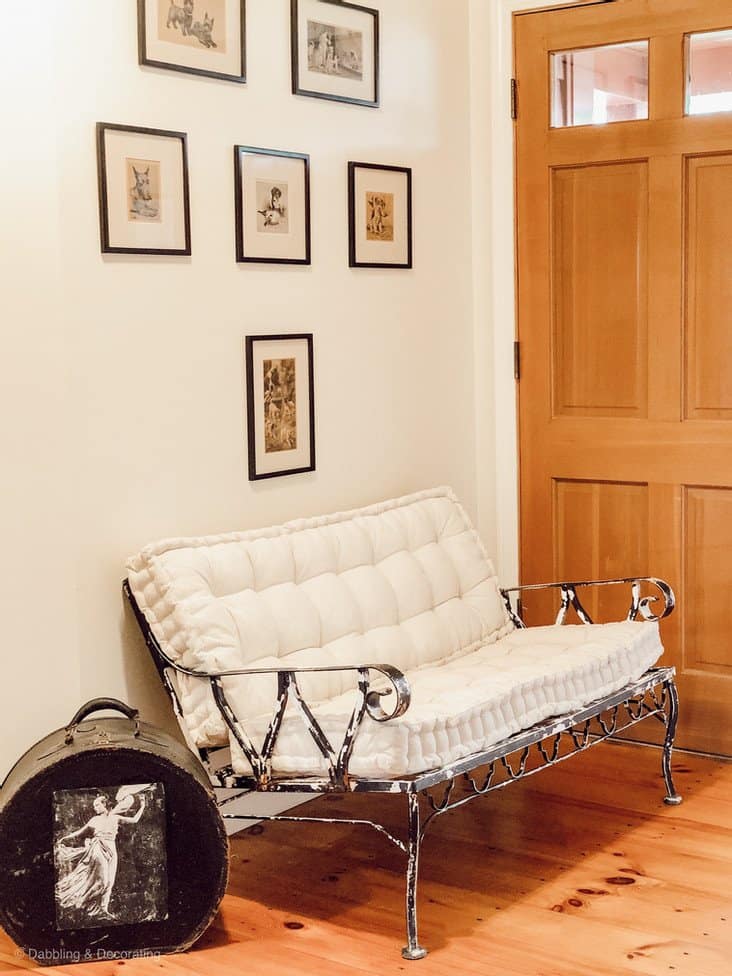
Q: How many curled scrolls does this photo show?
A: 2